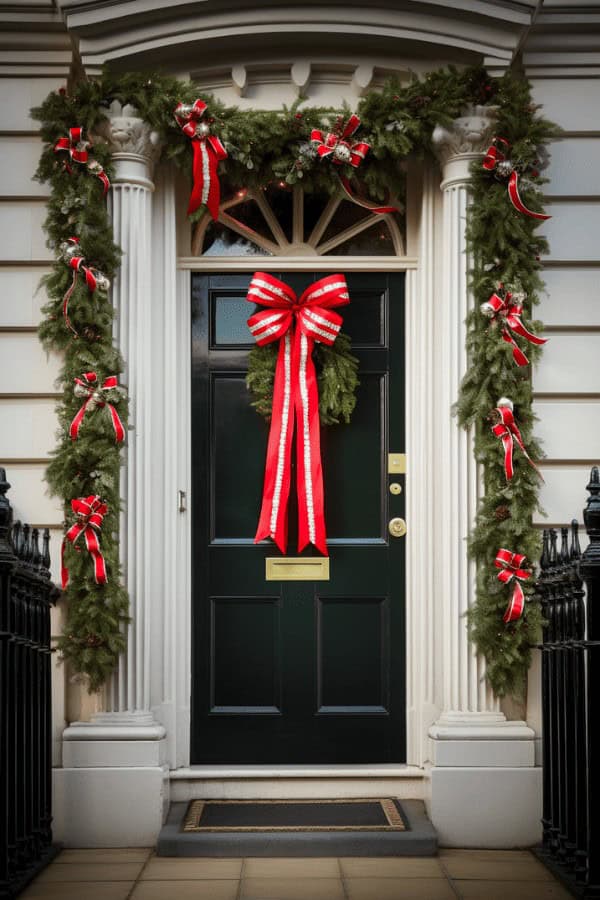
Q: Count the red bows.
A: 11